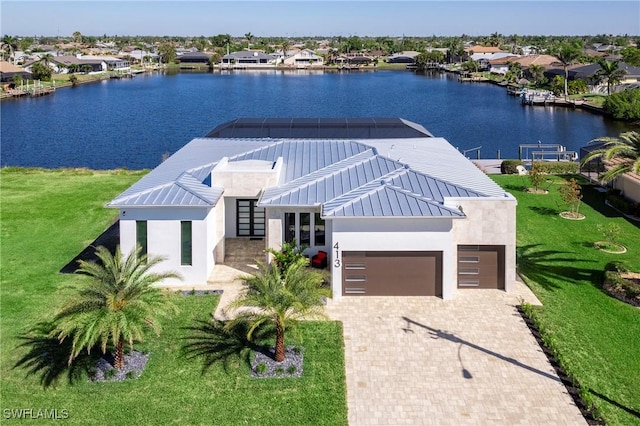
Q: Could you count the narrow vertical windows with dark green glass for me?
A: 2